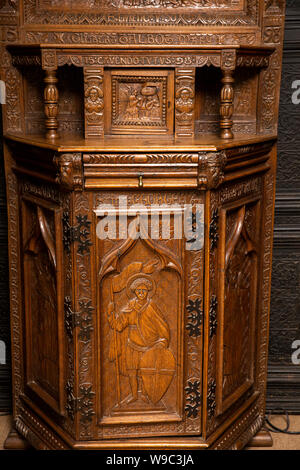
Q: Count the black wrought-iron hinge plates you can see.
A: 12